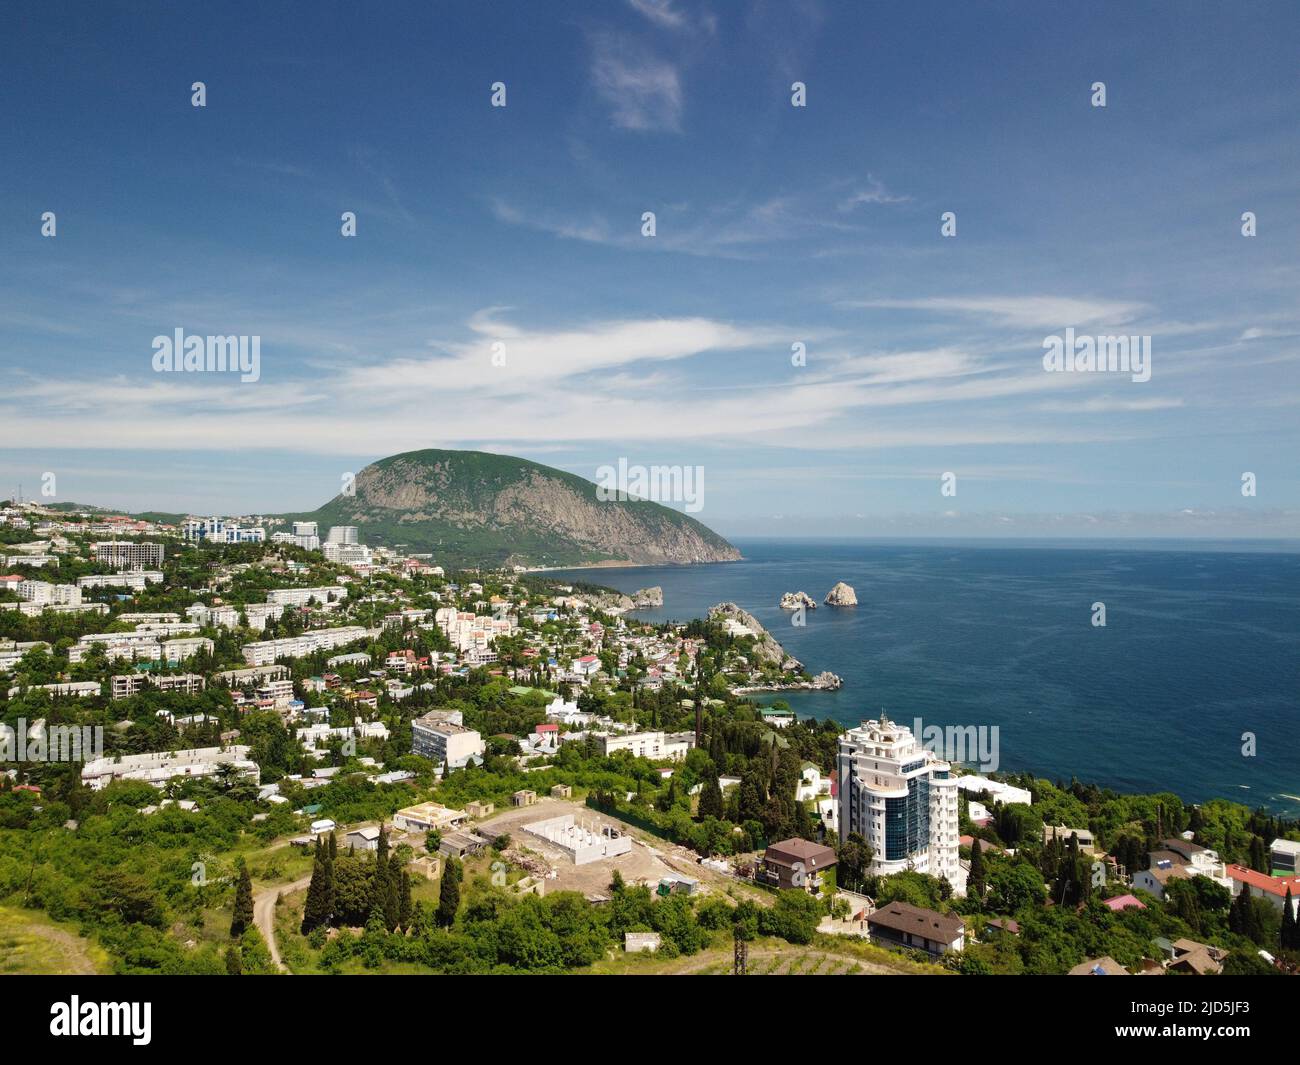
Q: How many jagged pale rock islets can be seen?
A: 2